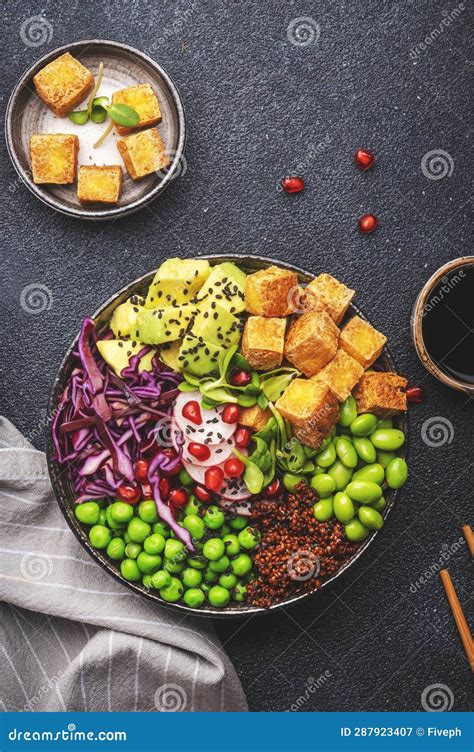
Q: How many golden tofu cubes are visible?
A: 14